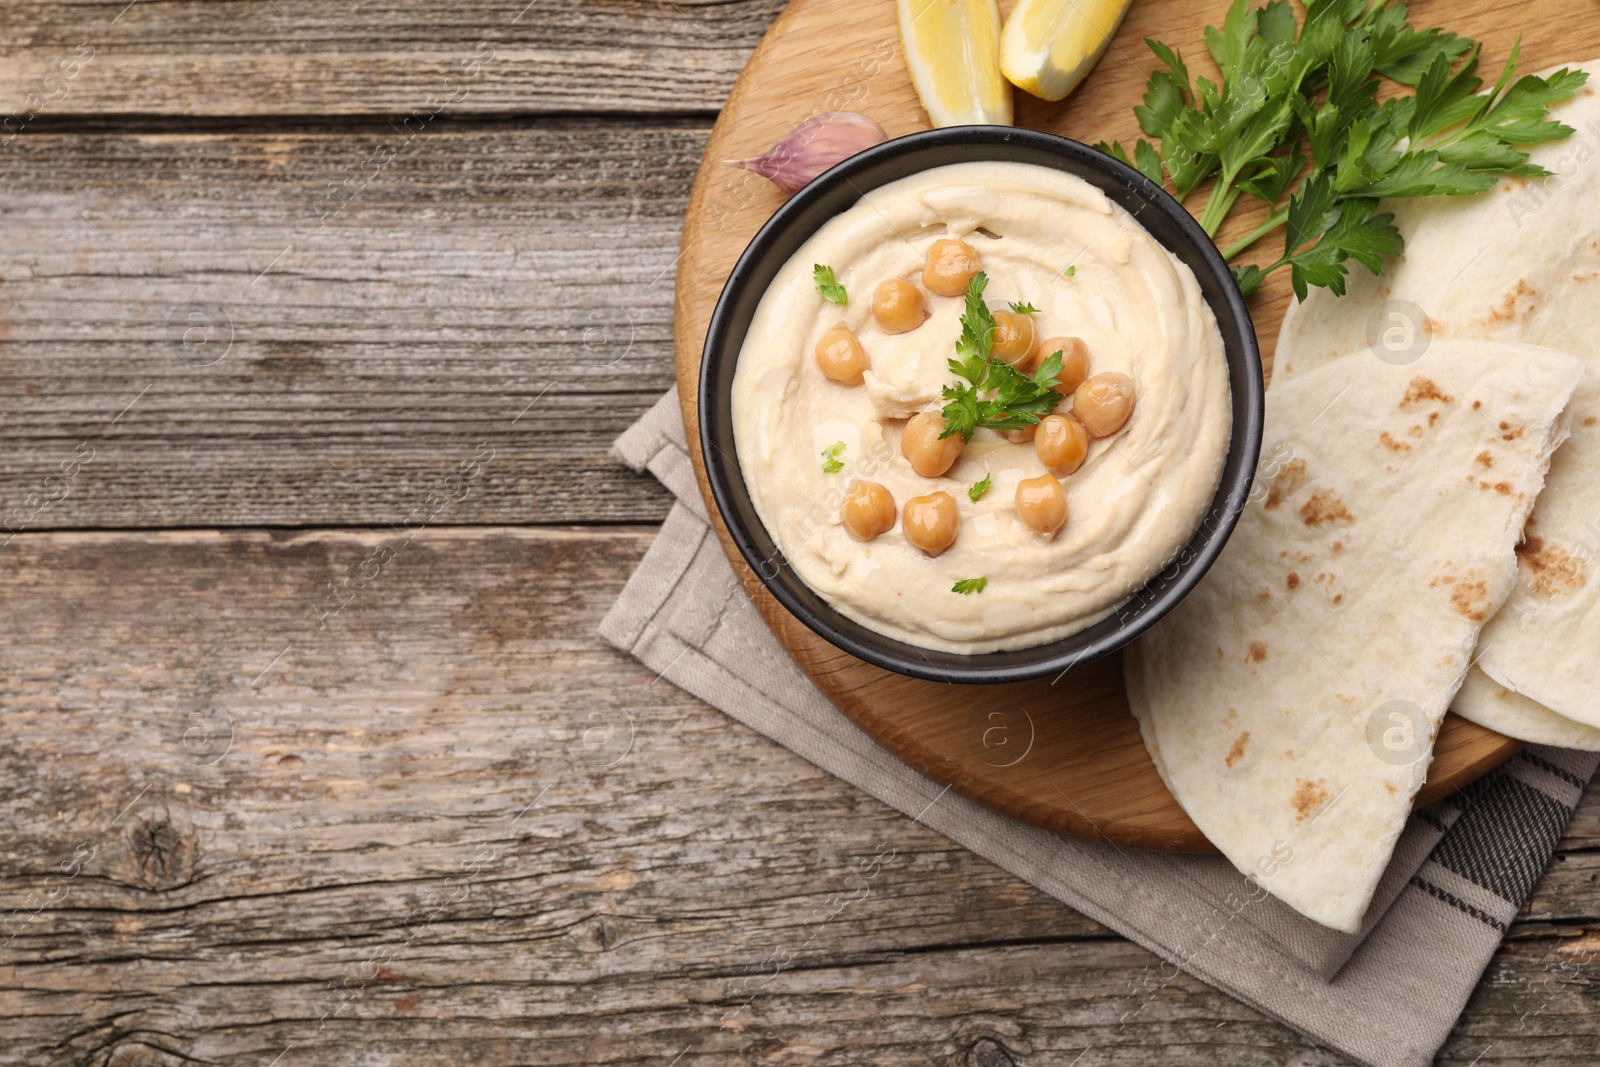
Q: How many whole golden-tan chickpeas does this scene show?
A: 12